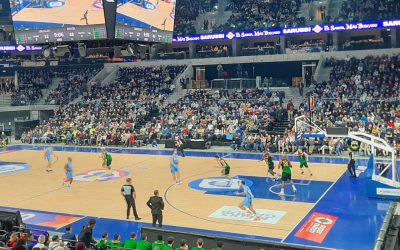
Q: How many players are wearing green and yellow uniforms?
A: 5